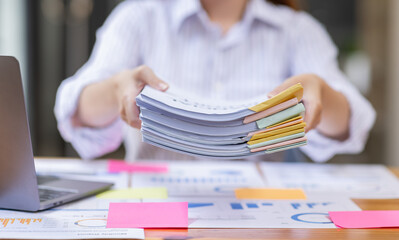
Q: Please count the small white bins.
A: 0